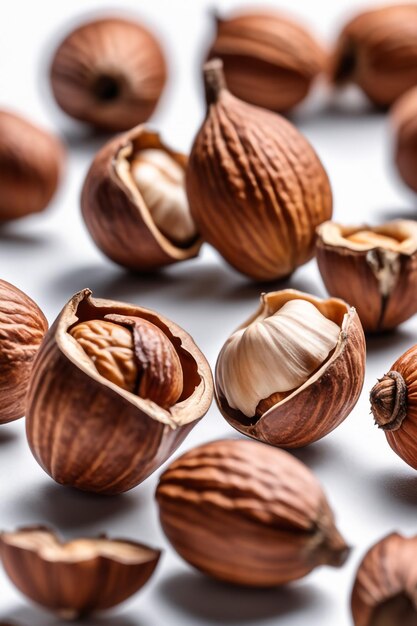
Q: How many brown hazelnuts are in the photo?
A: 15